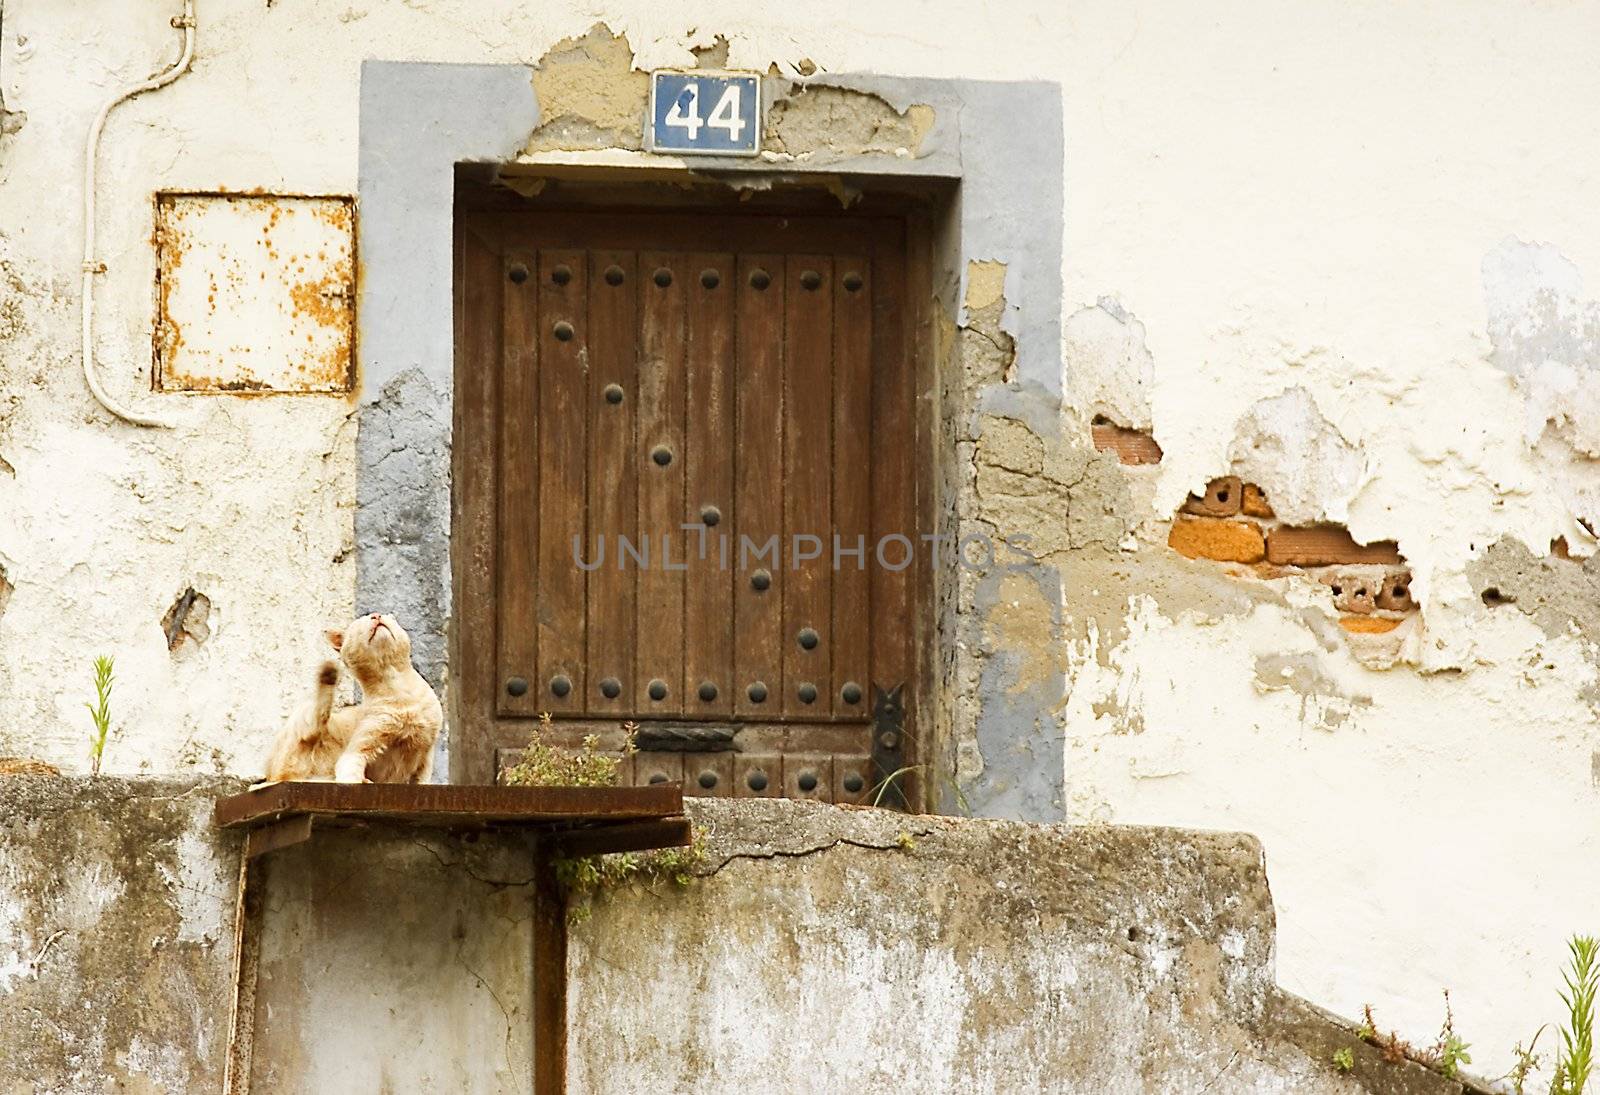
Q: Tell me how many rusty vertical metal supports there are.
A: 2